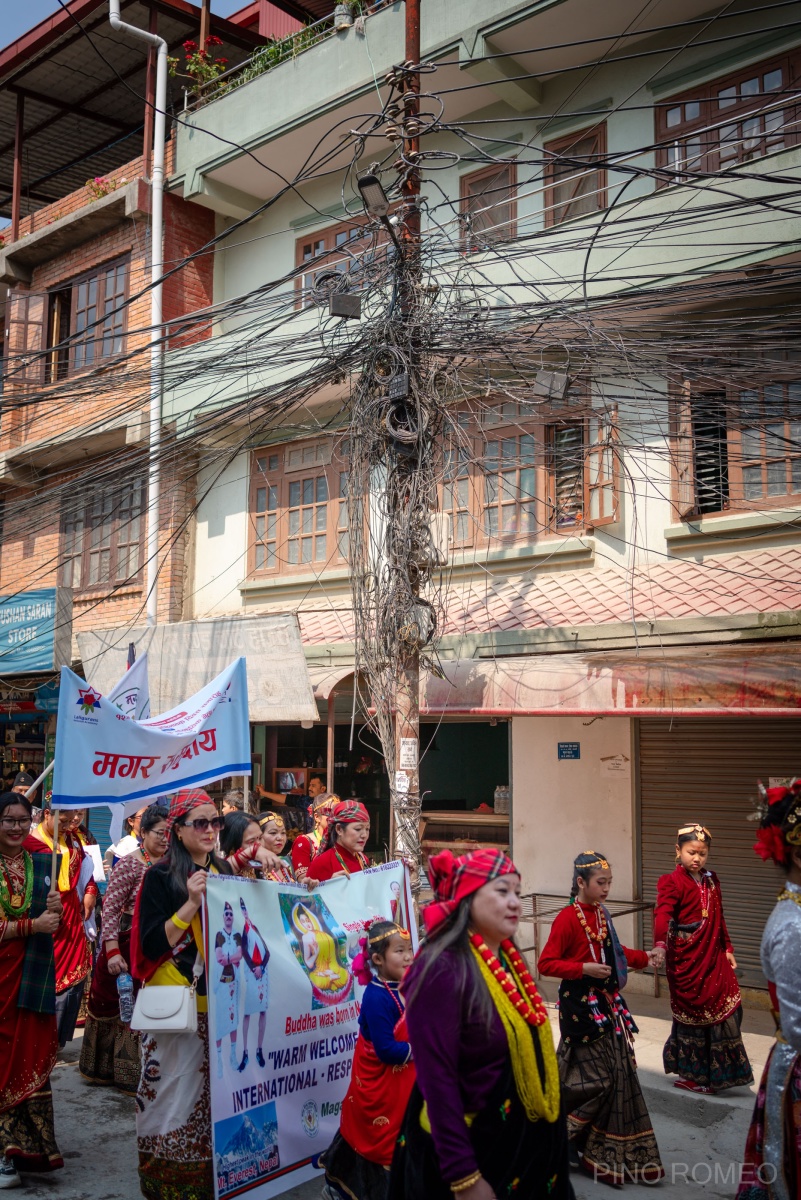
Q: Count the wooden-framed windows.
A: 9